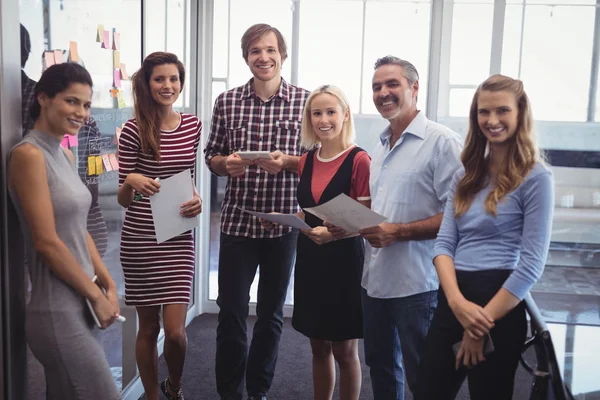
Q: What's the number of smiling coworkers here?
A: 6